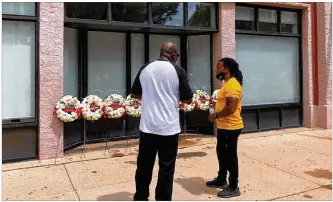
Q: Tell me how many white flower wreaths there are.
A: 7